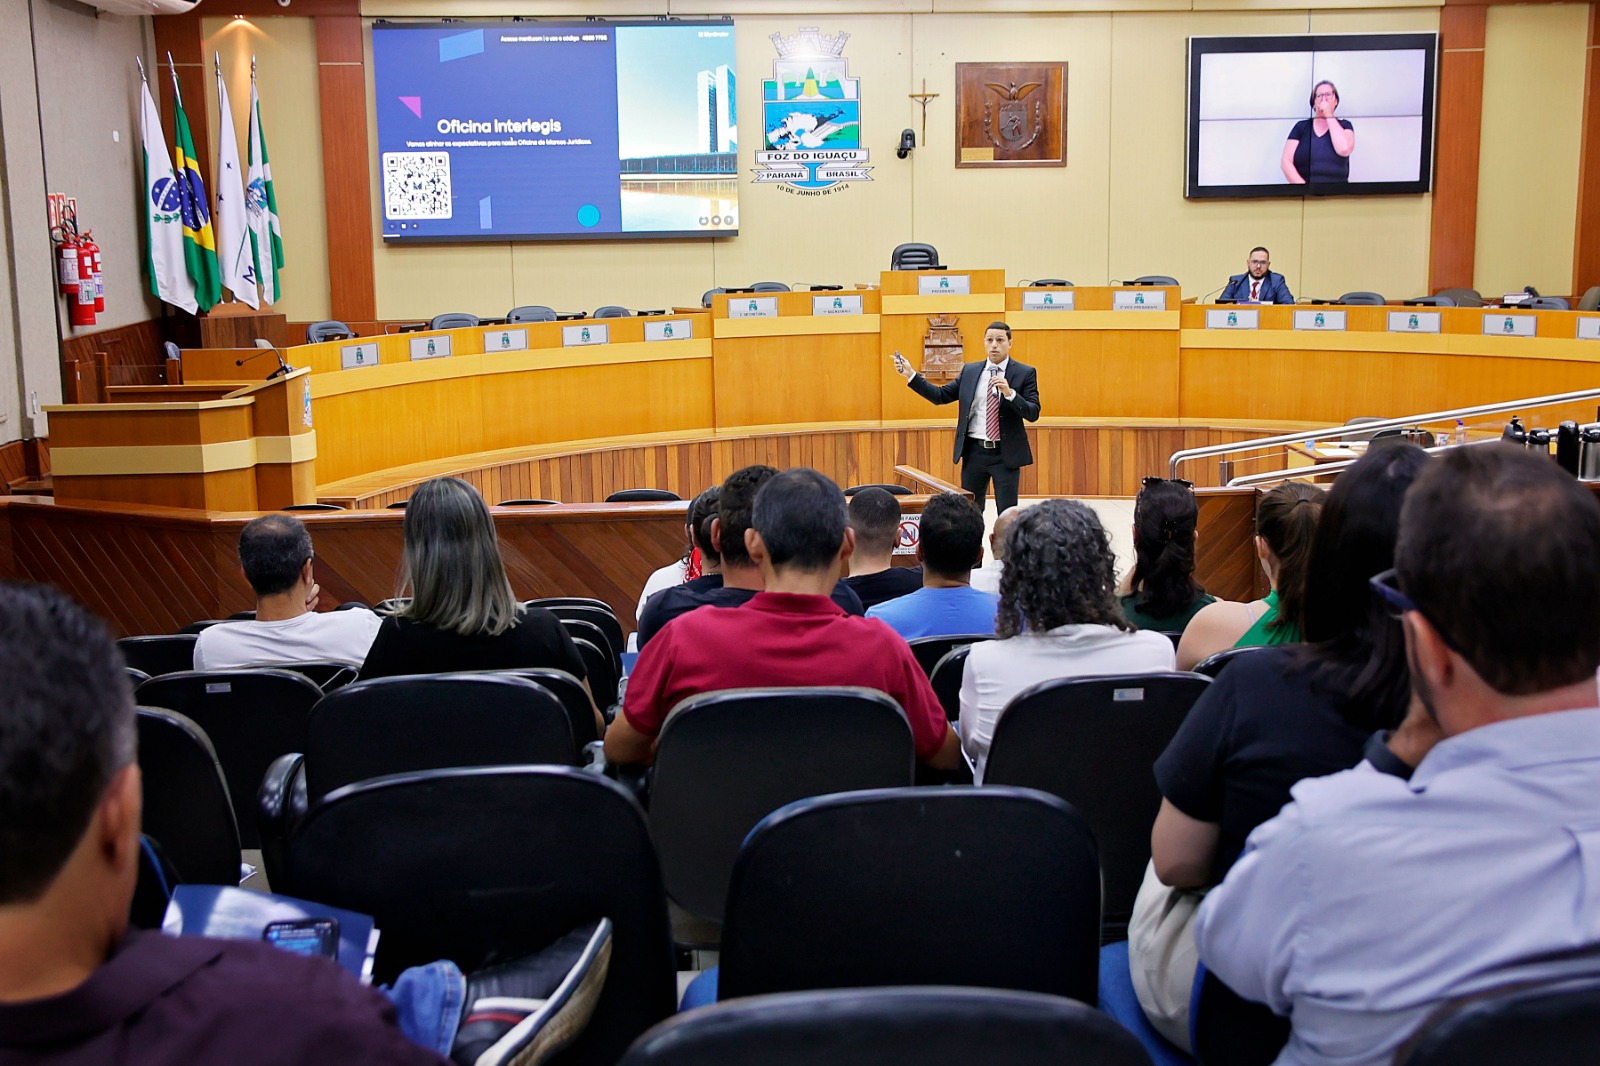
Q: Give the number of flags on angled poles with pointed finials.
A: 4